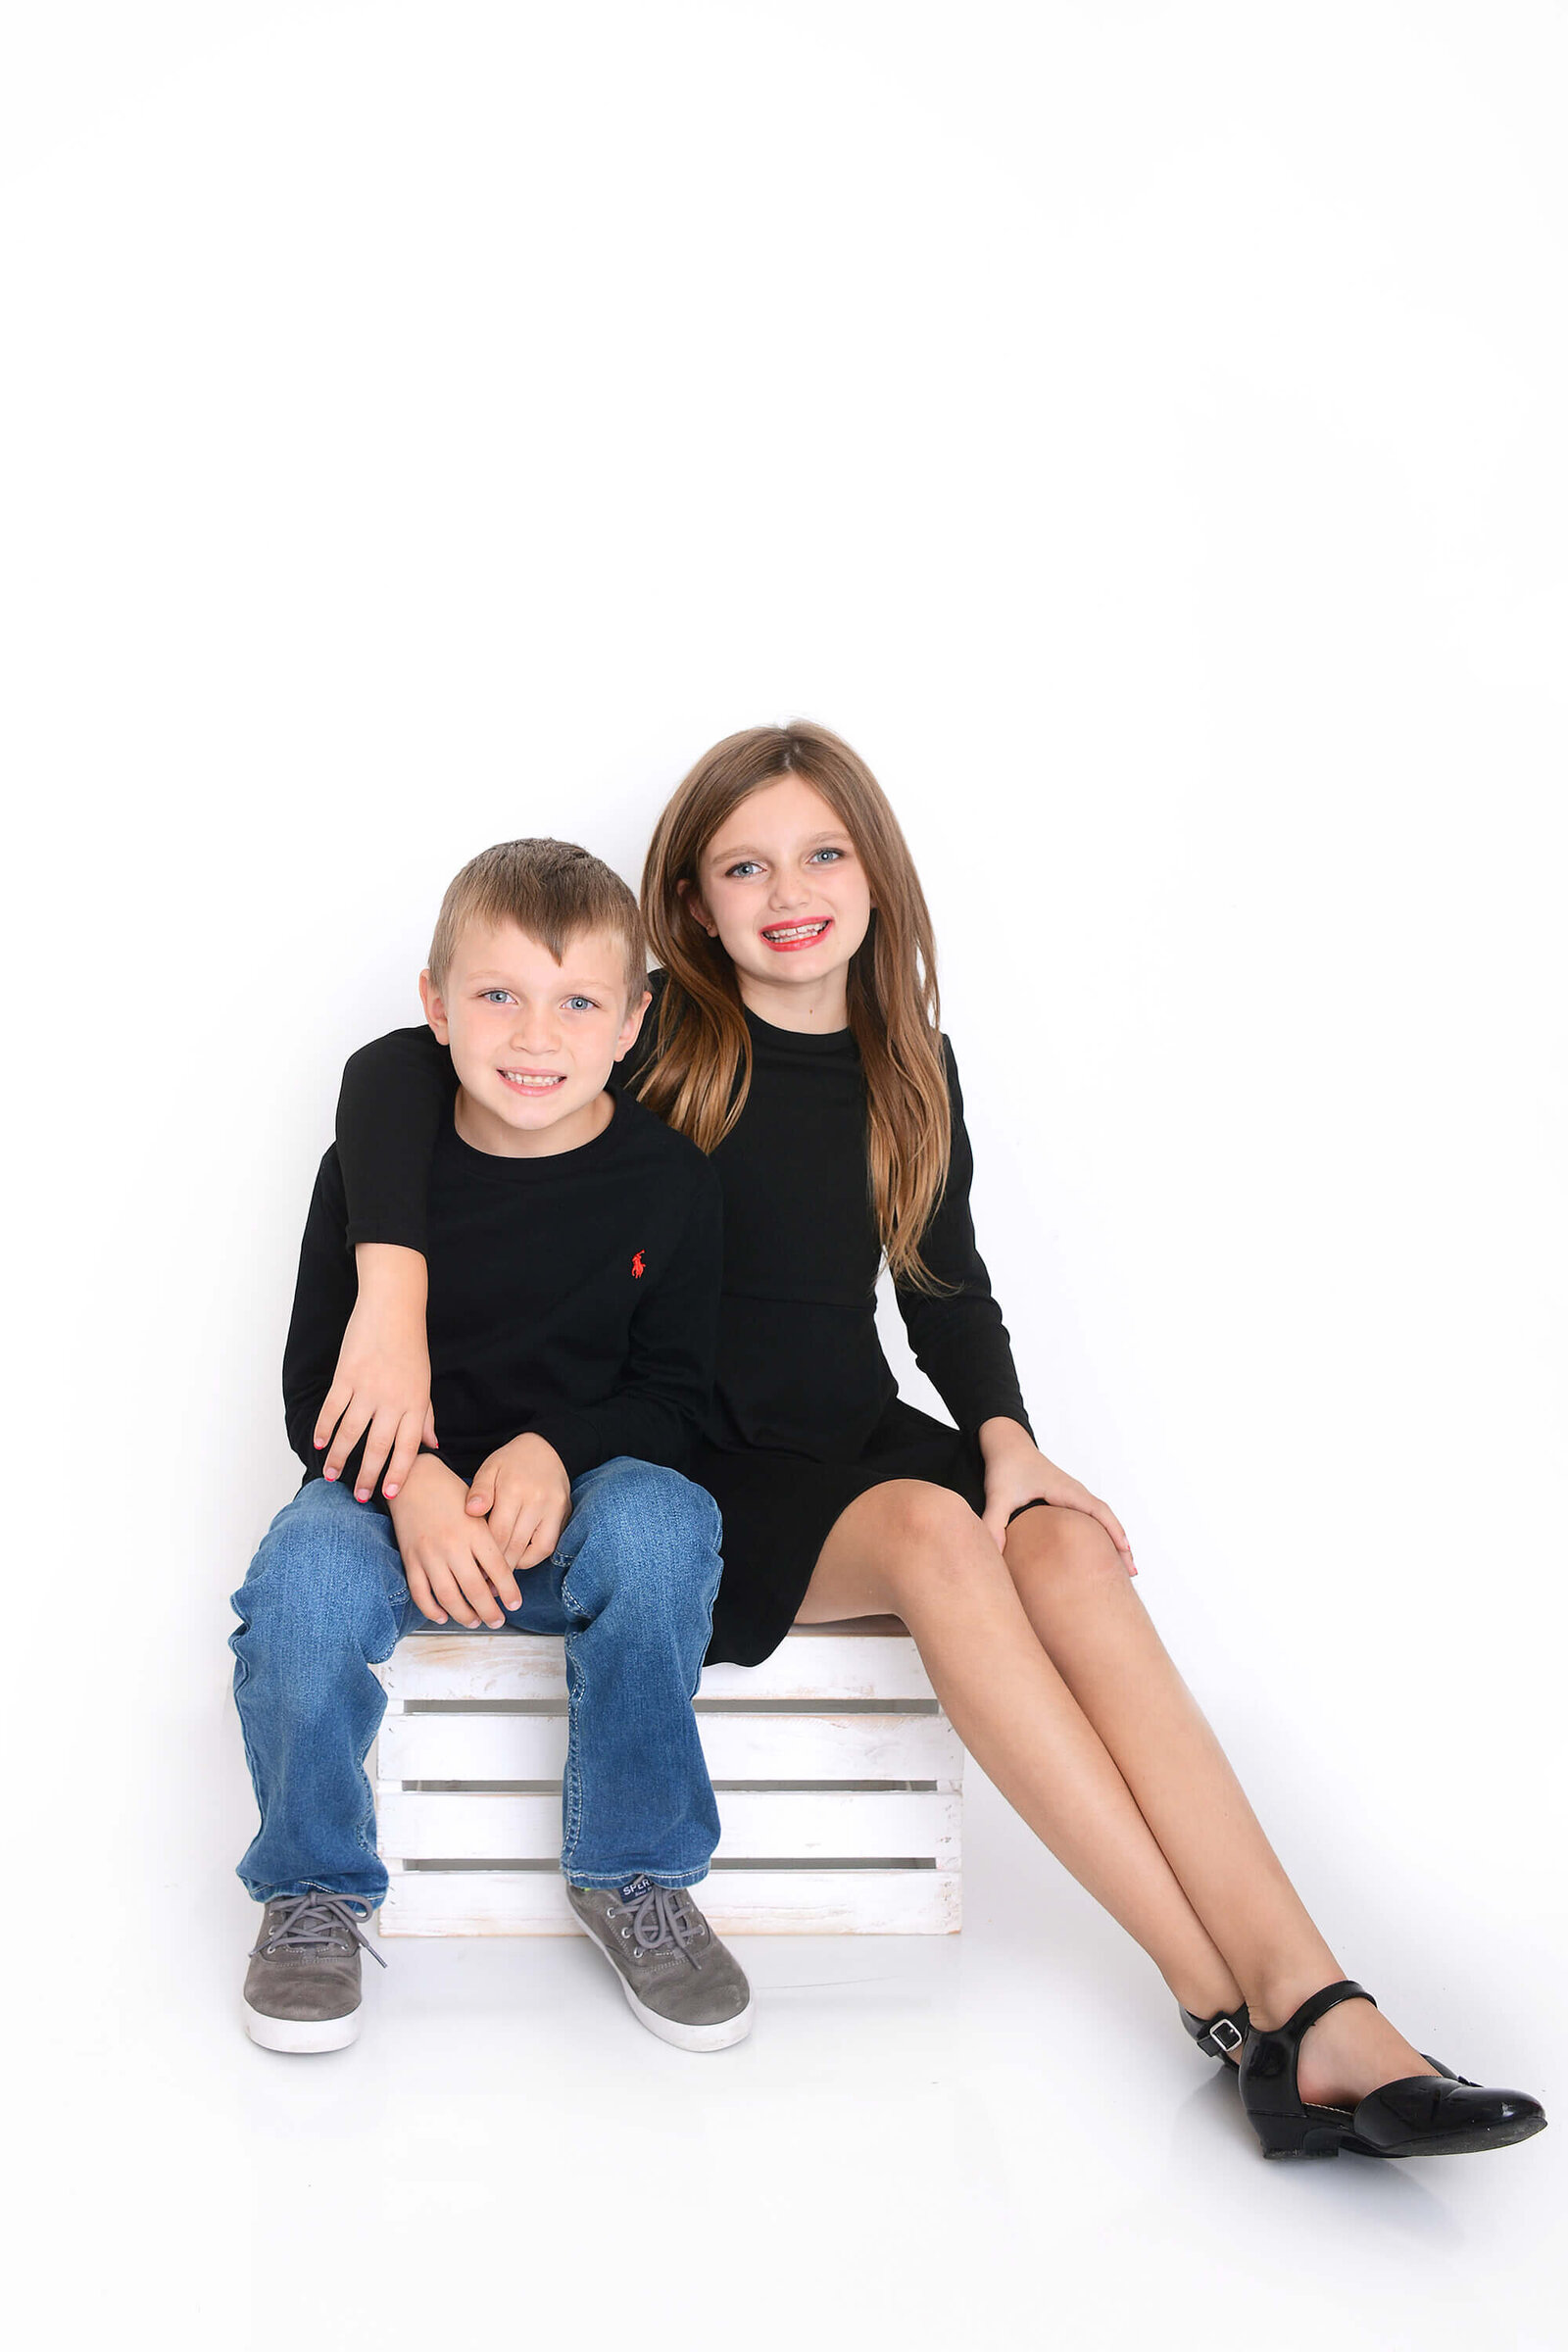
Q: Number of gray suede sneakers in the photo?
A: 2